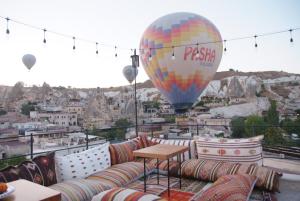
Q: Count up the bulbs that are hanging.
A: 11